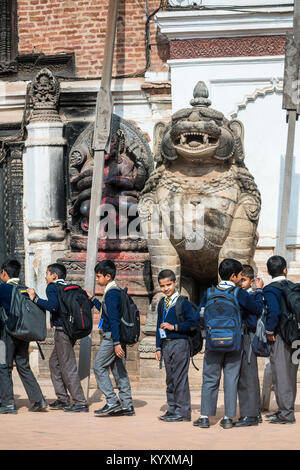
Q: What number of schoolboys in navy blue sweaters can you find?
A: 7